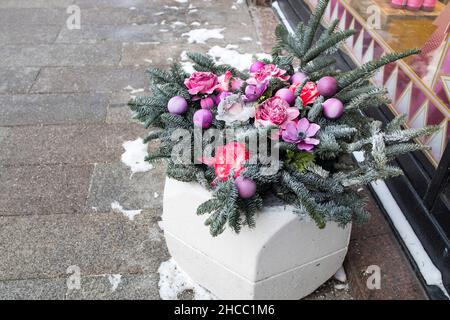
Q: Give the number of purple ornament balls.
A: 8